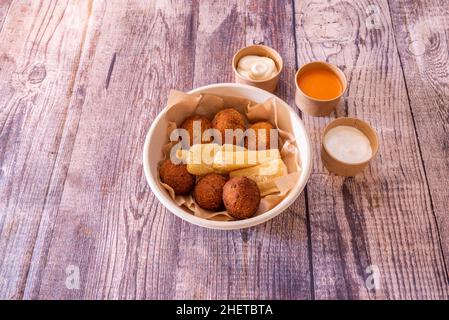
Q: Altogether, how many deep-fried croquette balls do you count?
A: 6